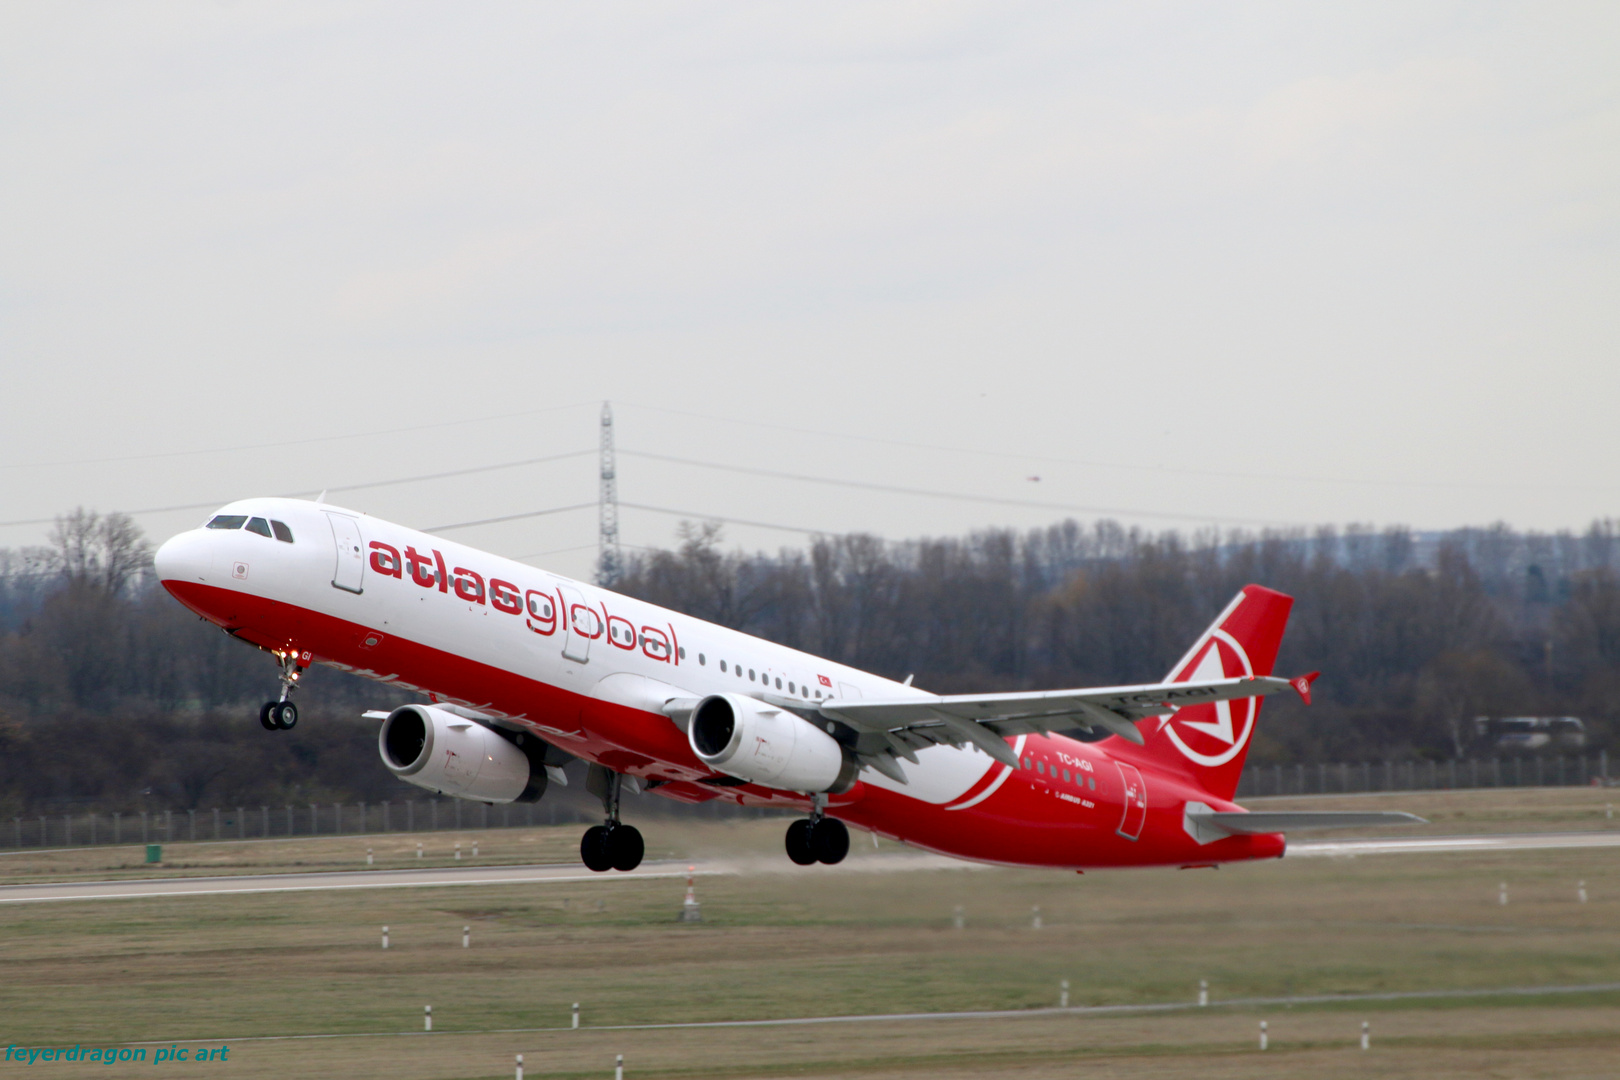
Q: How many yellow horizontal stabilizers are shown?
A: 0